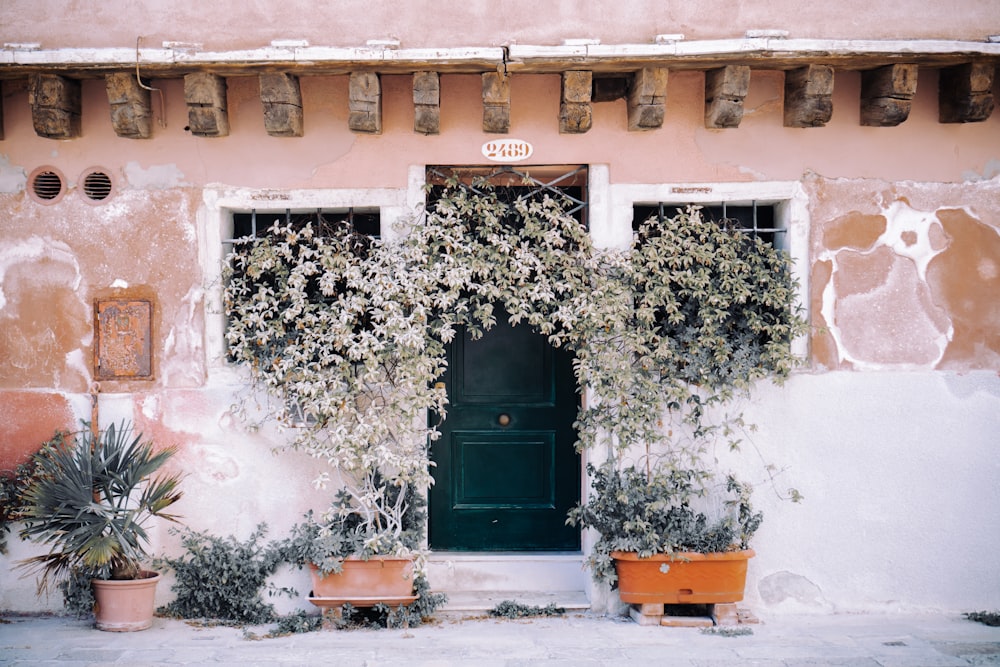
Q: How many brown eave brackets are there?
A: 13